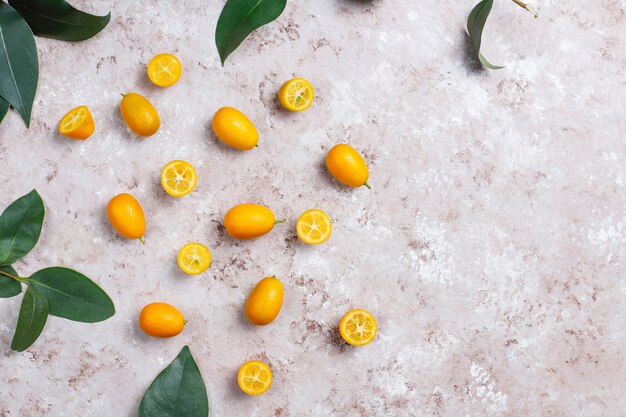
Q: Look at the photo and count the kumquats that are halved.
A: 8